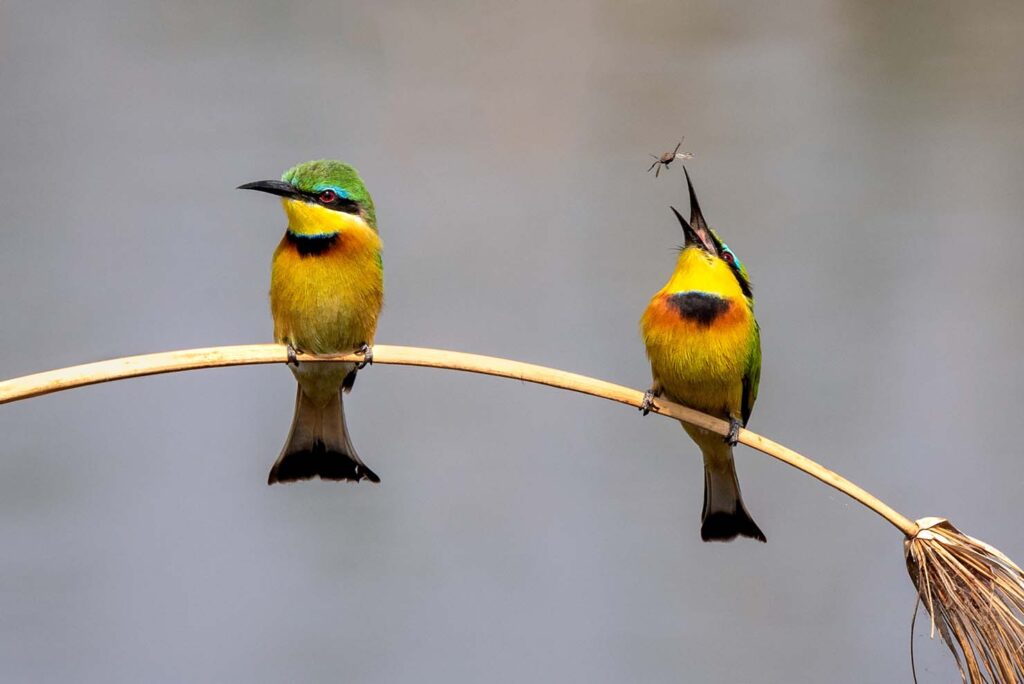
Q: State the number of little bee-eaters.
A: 2